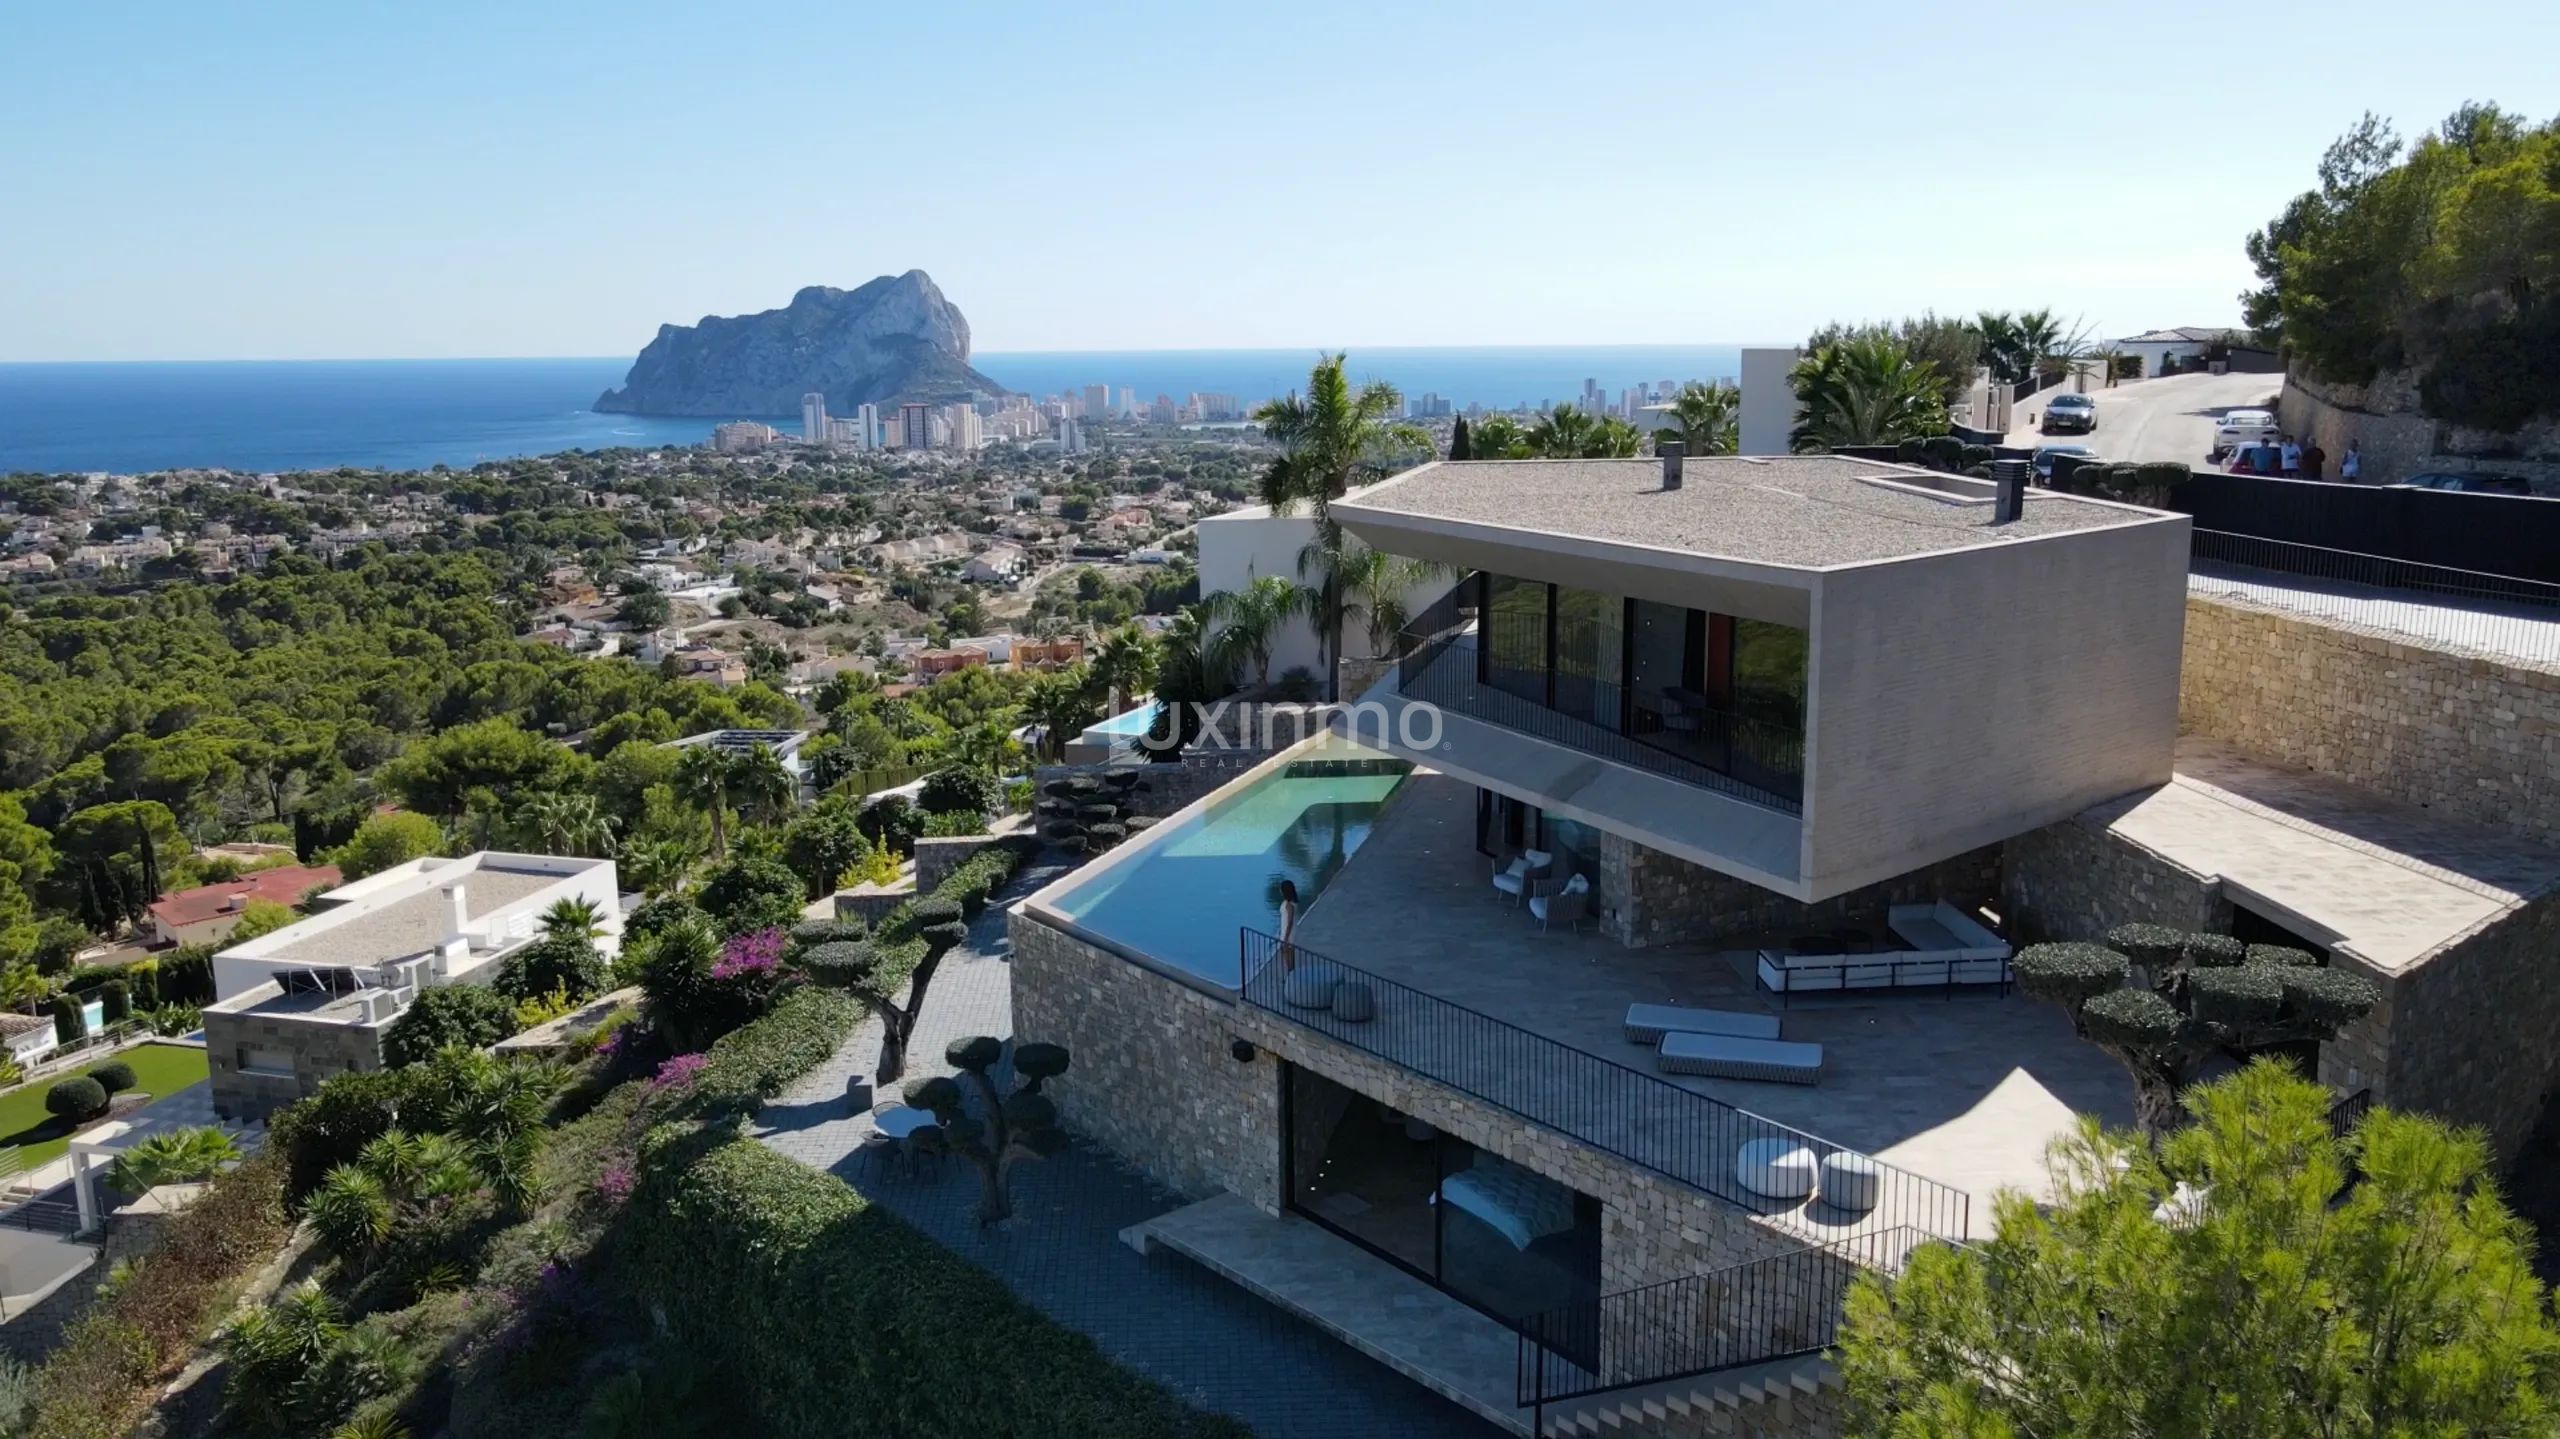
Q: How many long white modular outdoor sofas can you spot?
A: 1